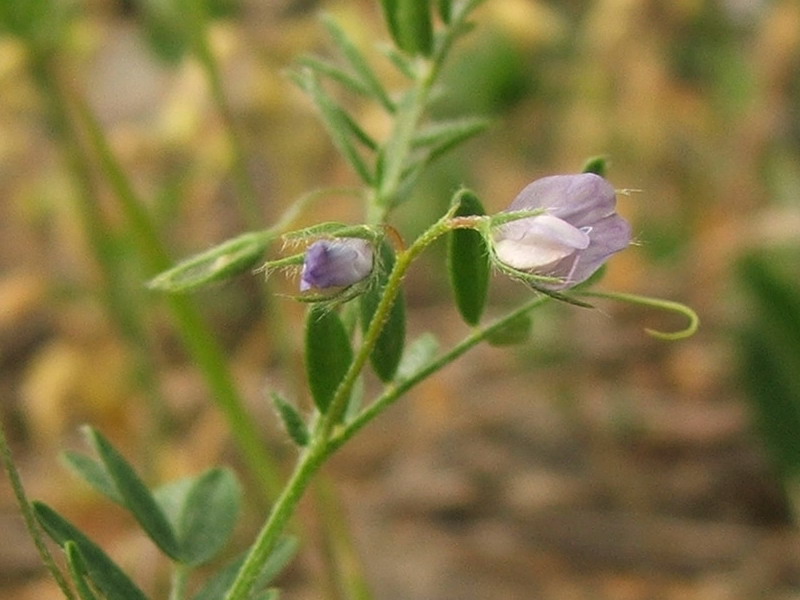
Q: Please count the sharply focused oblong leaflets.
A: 3